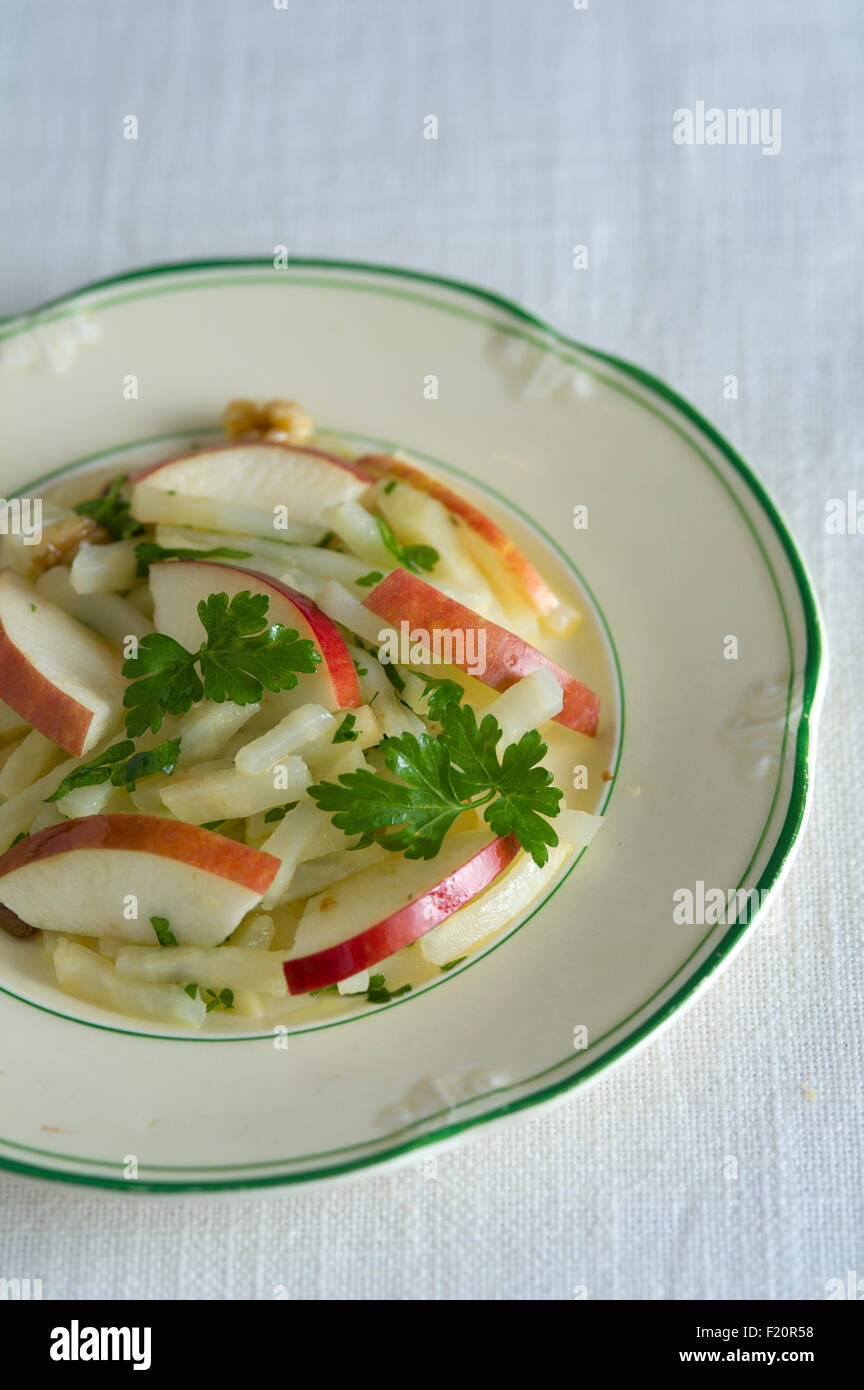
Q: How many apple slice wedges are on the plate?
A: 7